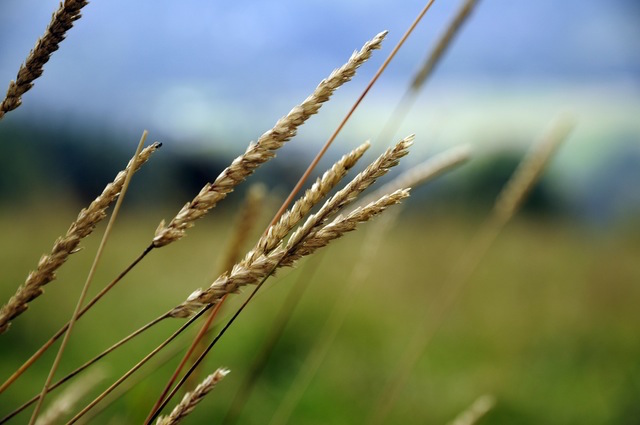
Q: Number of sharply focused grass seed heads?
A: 7